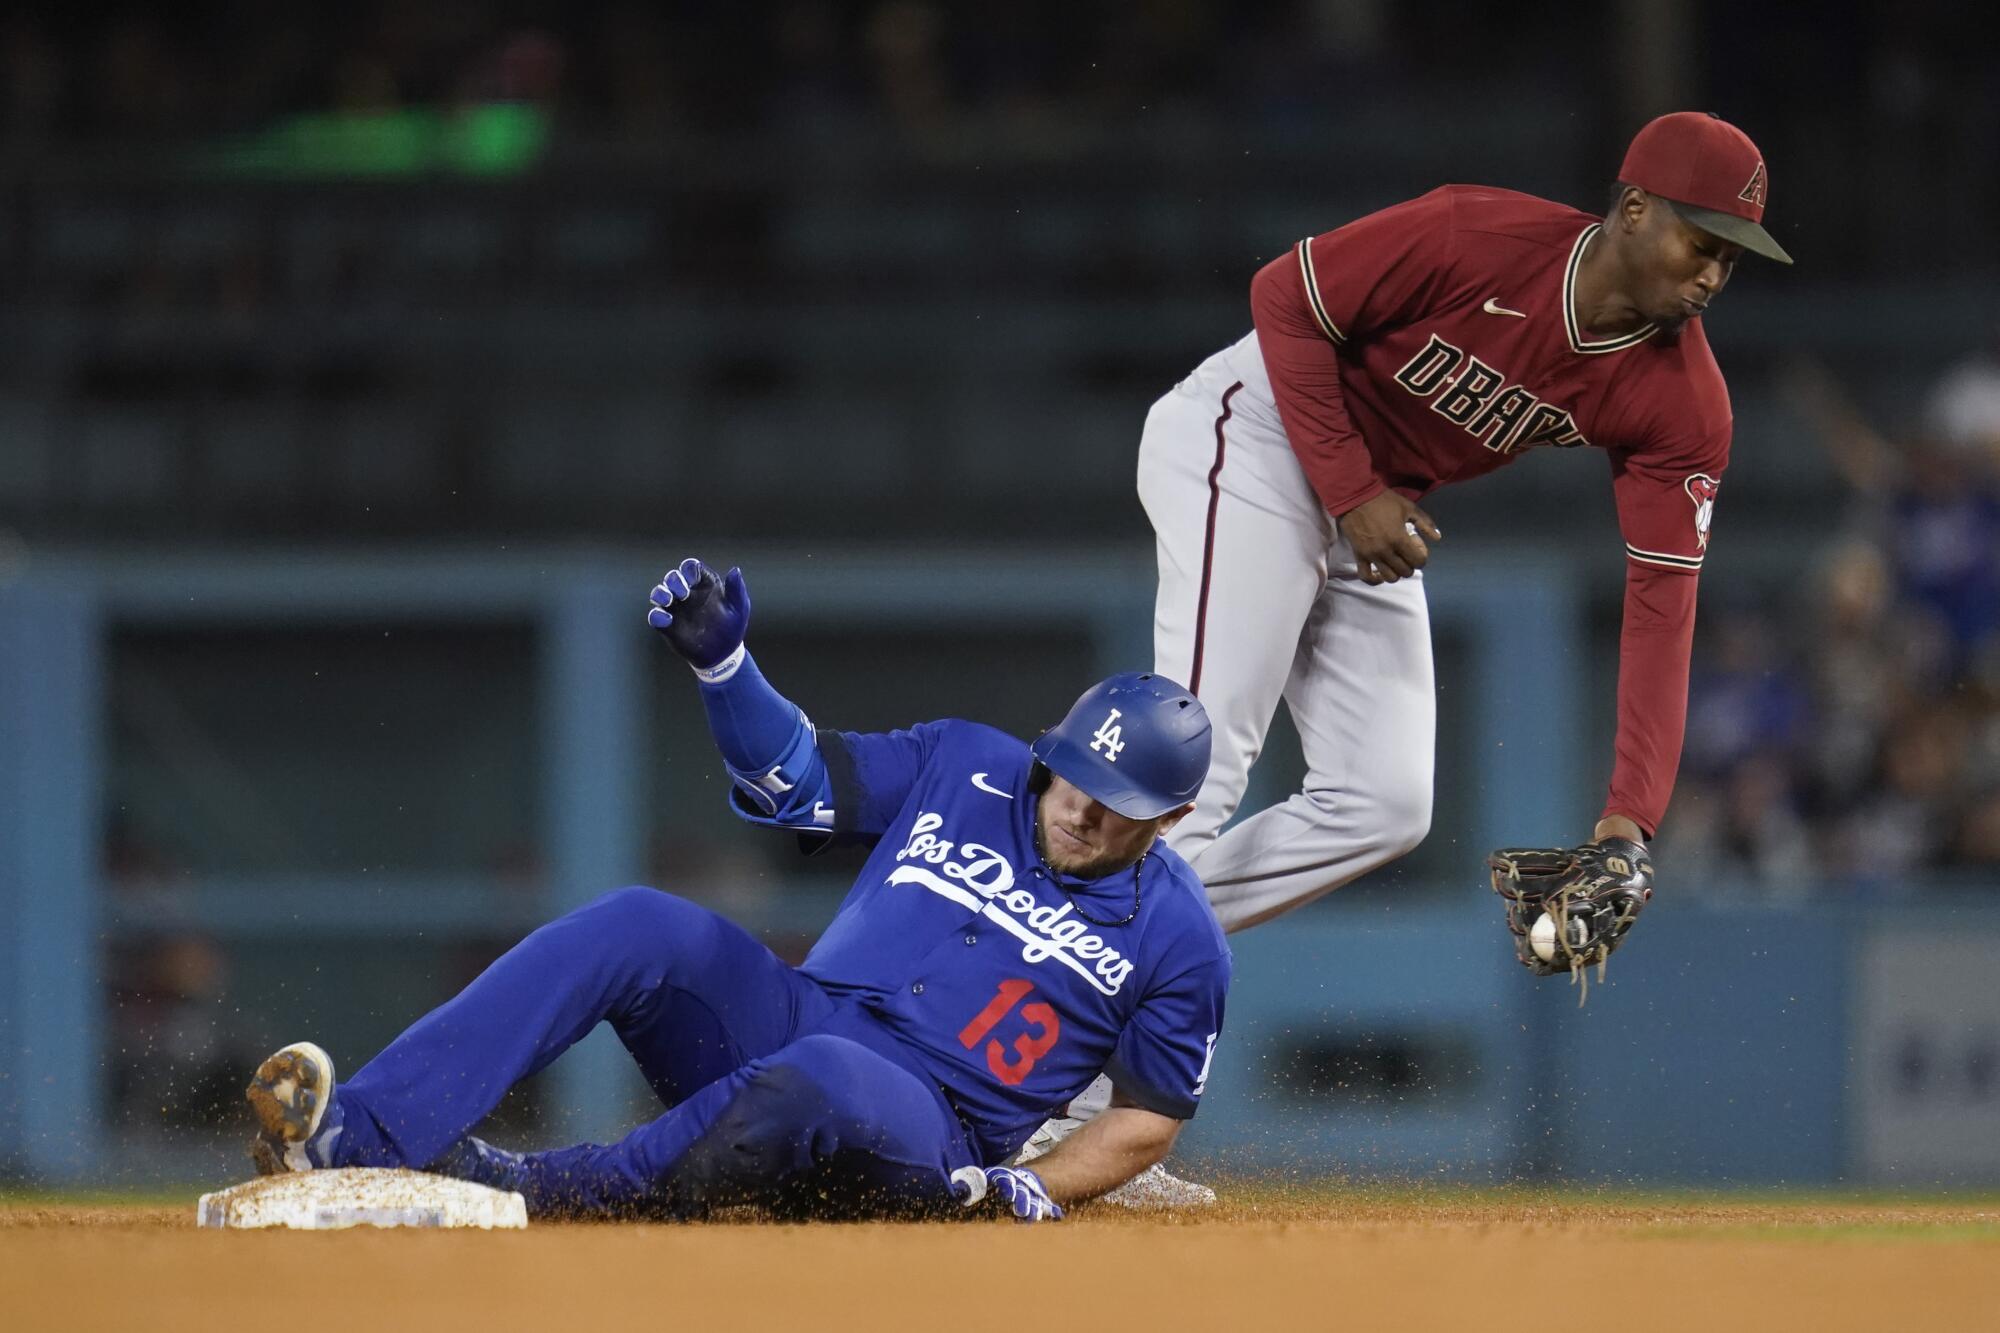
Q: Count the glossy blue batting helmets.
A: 1